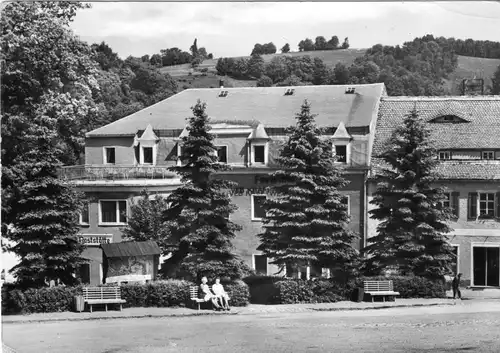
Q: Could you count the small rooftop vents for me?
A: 3